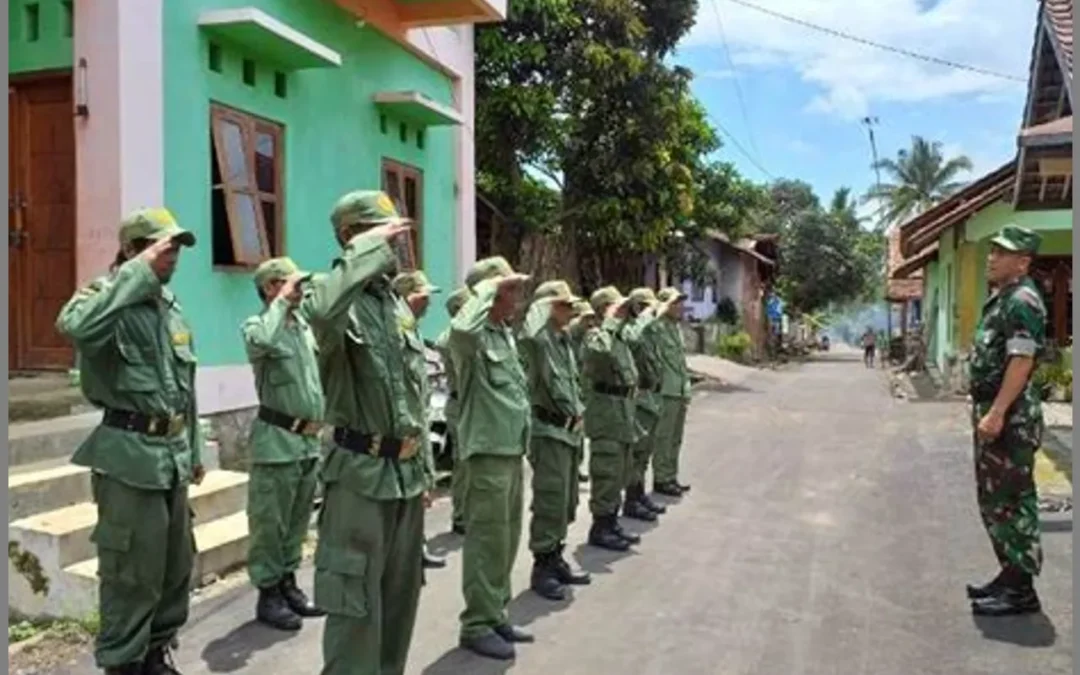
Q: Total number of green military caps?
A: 12